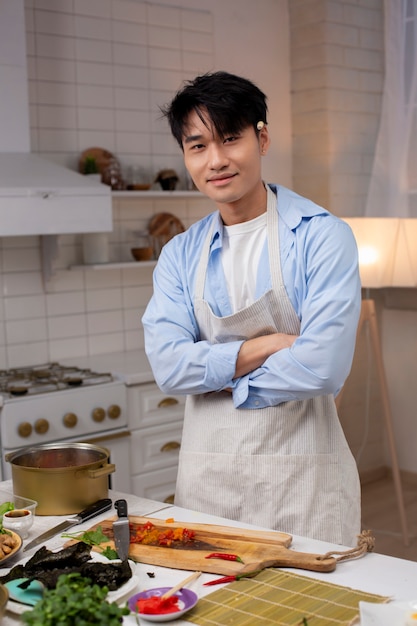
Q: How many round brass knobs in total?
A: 5